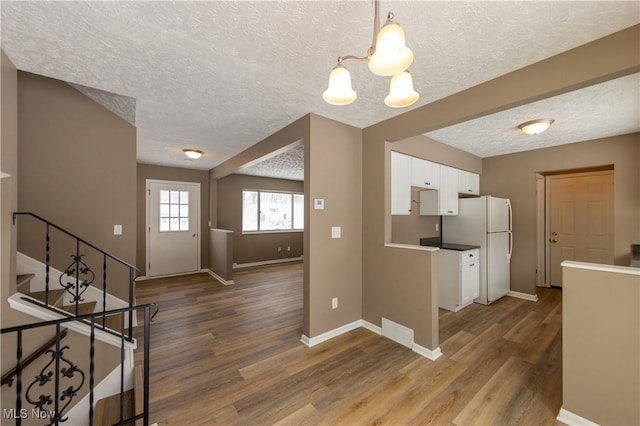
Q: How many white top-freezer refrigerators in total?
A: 1